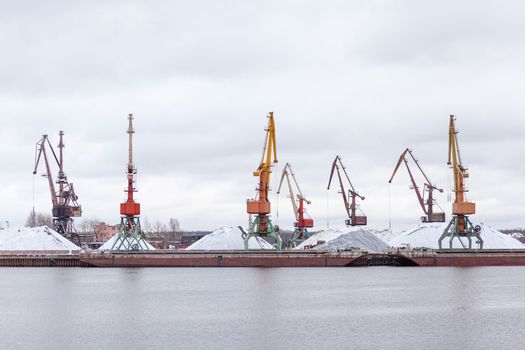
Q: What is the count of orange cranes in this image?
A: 2